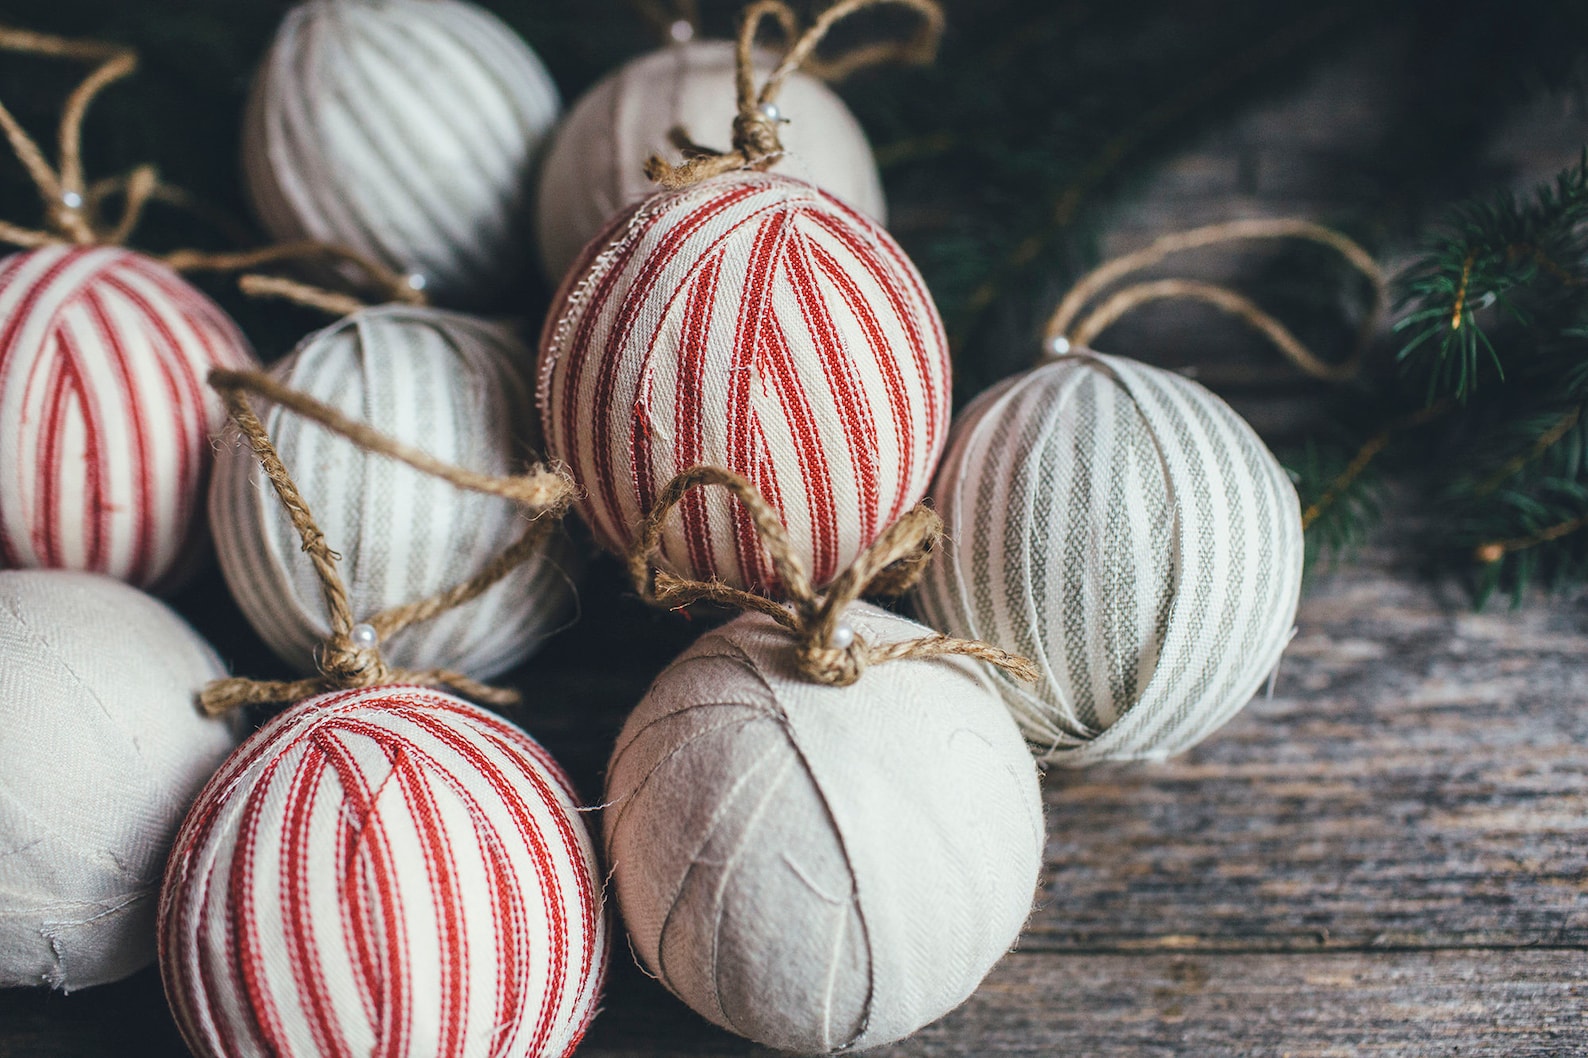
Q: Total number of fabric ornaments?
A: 9